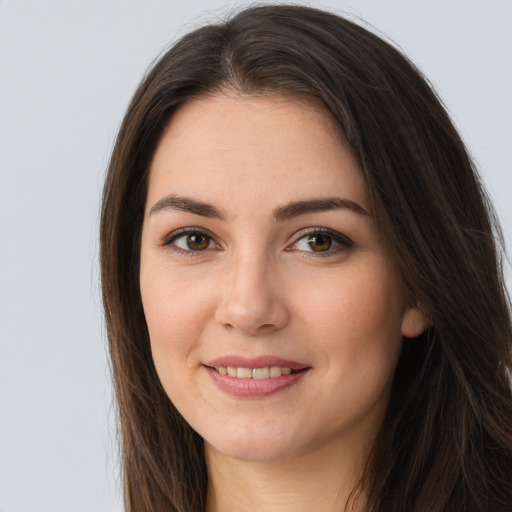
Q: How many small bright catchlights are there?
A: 2